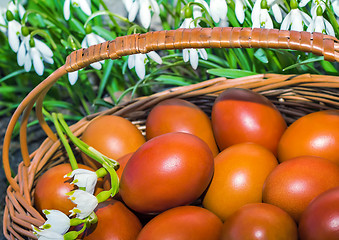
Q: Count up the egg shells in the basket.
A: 13